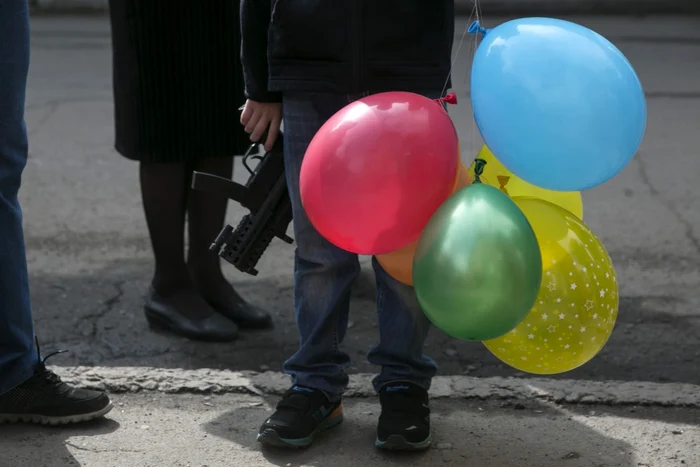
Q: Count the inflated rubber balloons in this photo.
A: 6